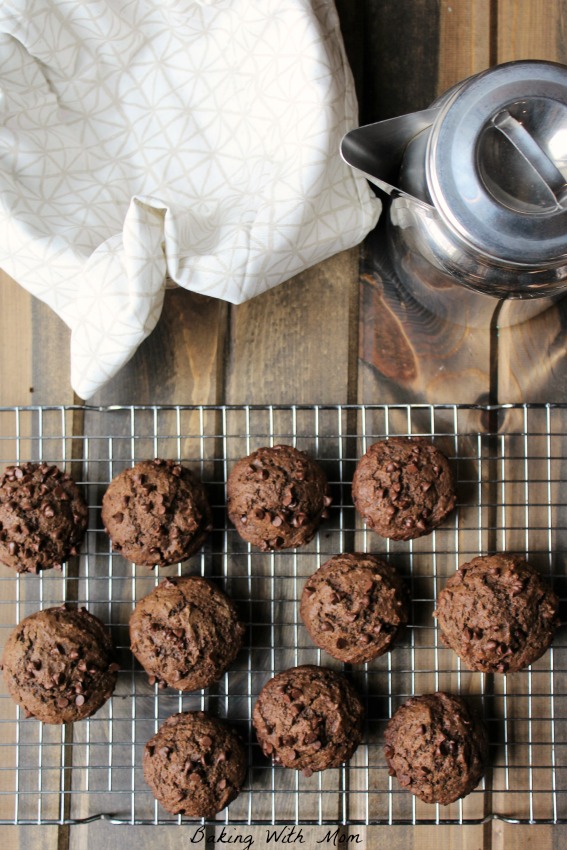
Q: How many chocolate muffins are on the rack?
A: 11